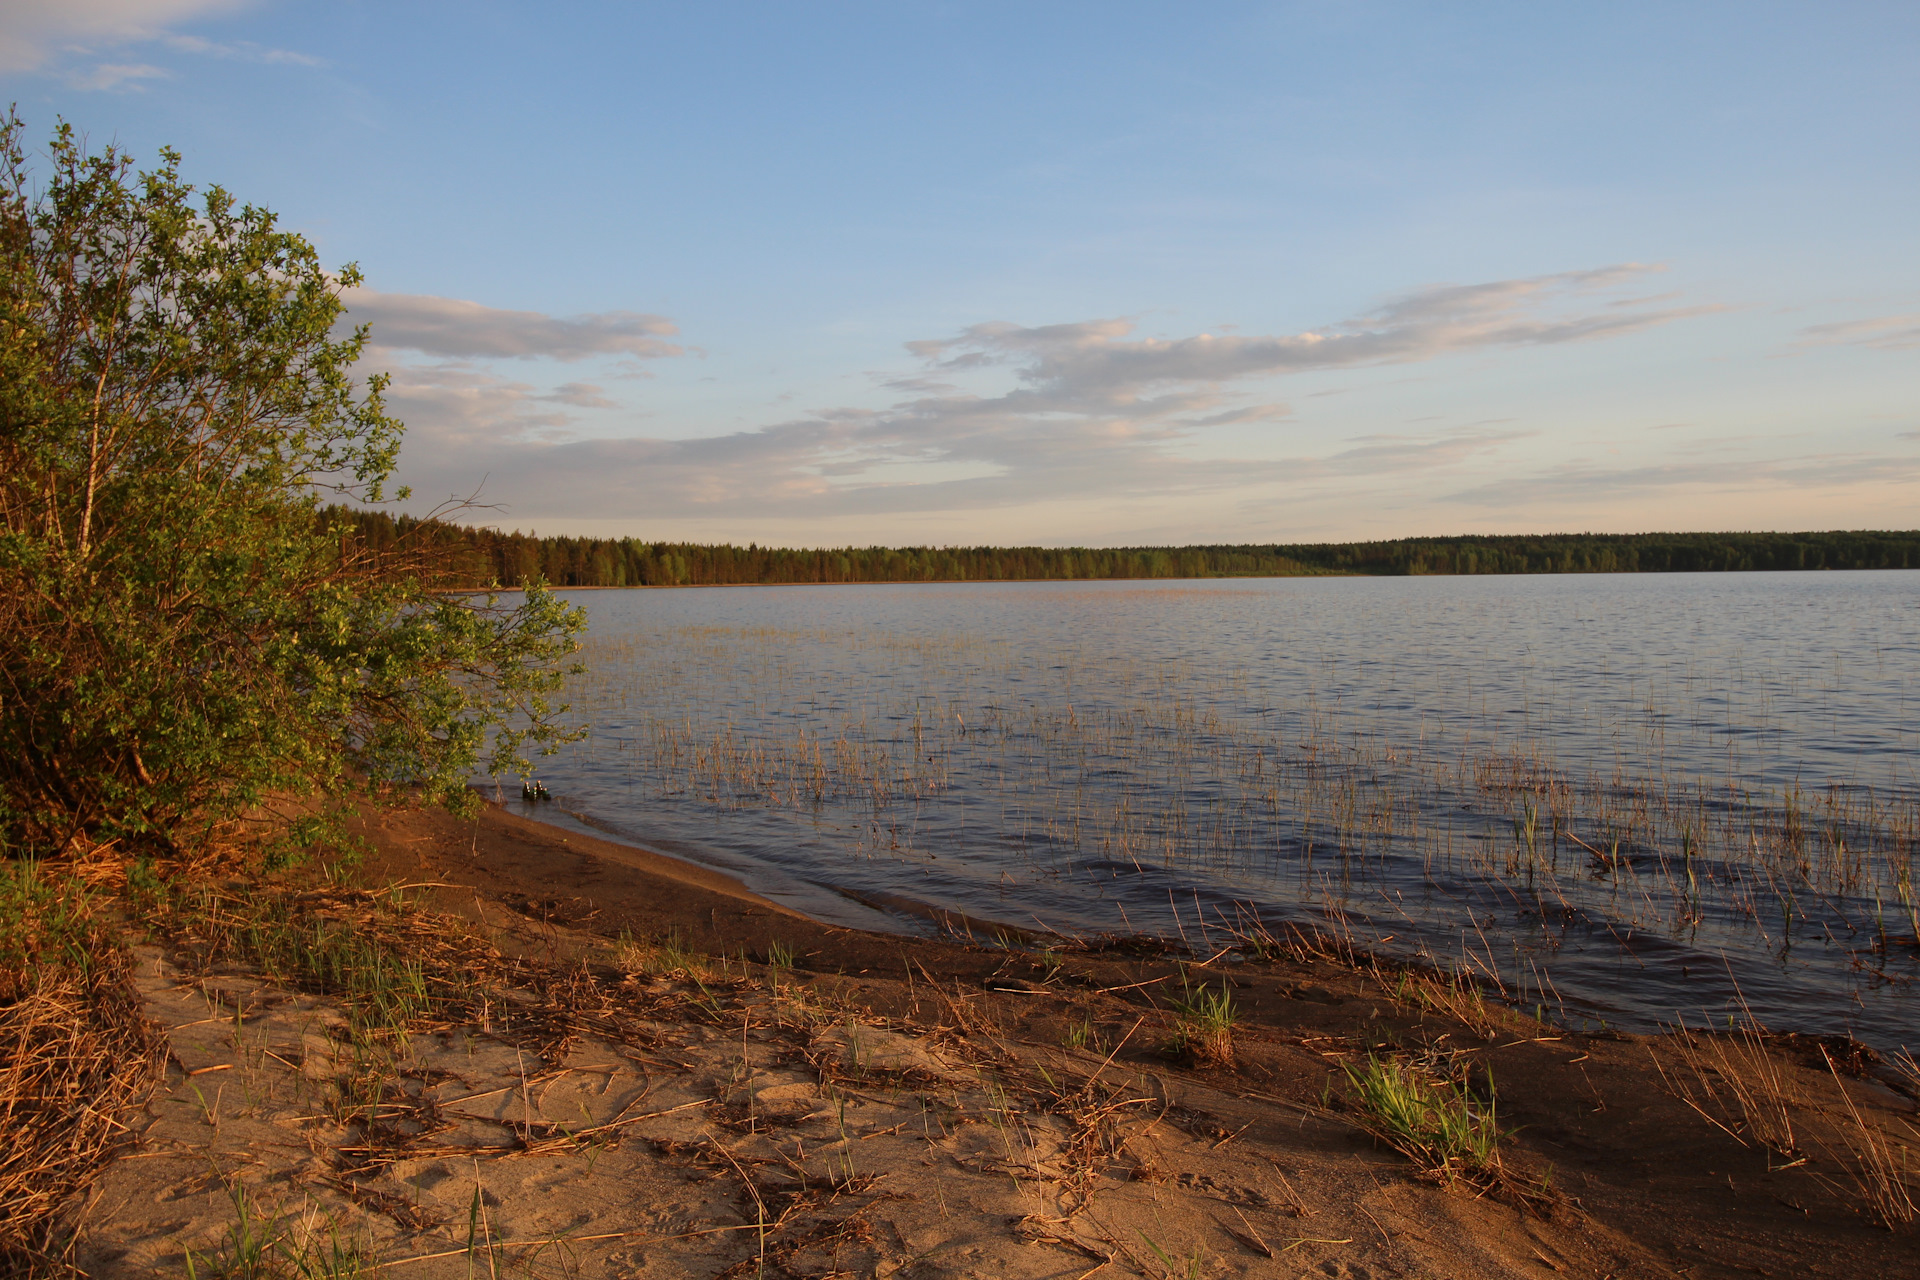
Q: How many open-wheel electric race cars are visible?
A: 0